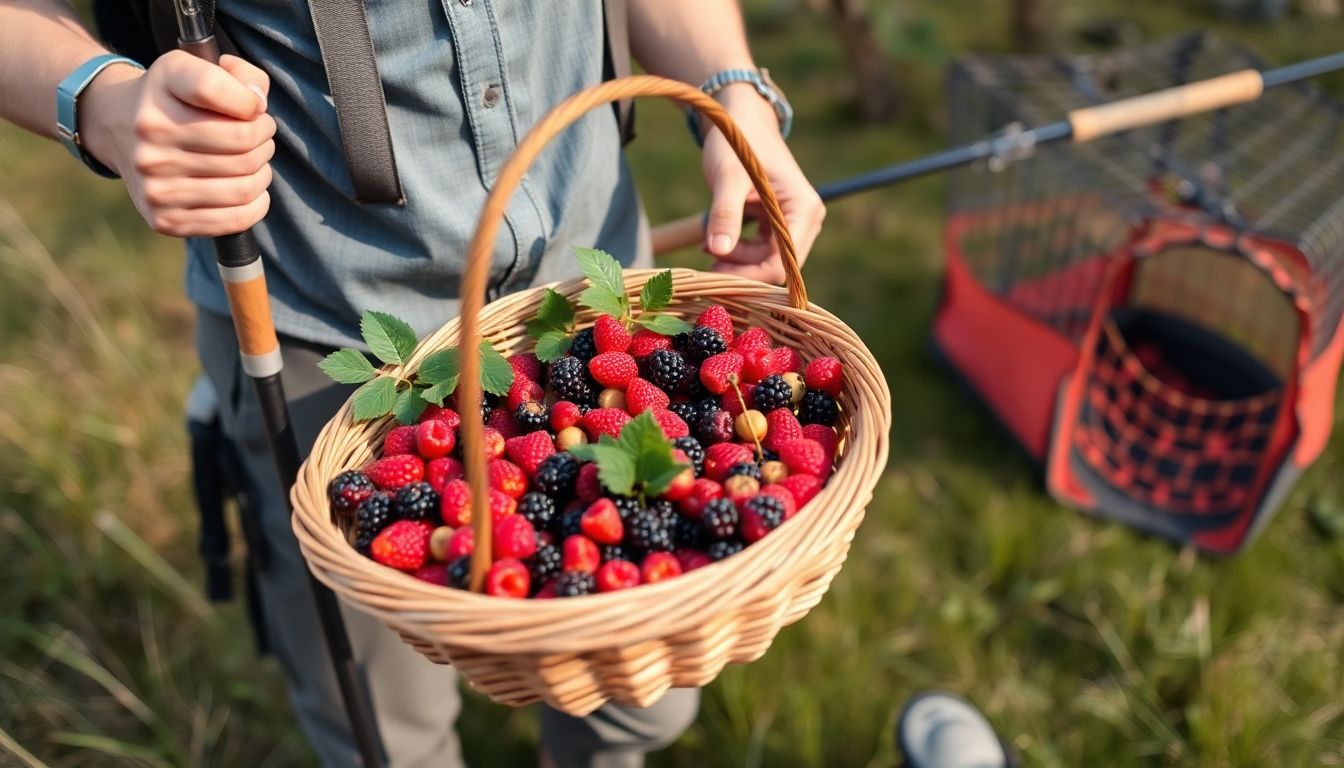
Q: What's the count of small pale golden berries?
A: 7